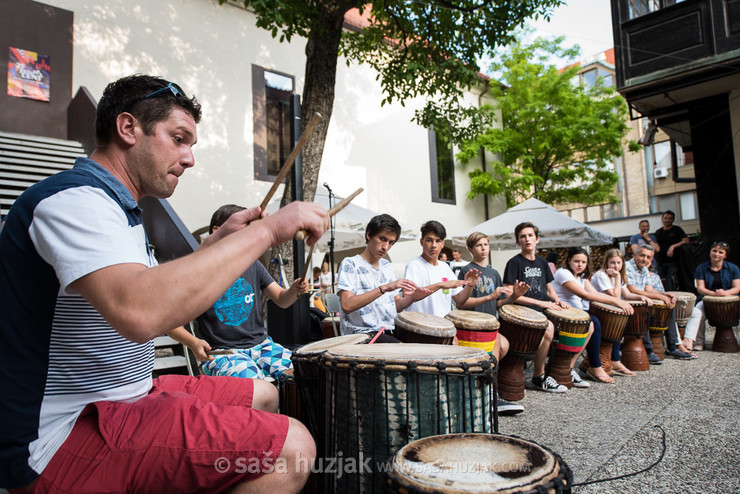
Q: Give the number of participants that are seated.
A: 11